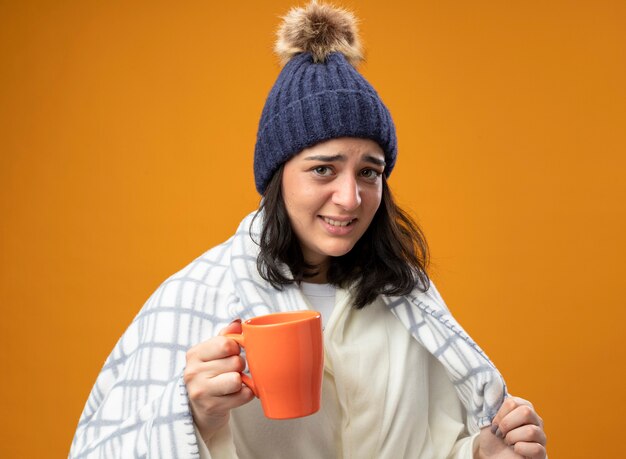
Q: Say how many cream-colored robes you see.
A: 1